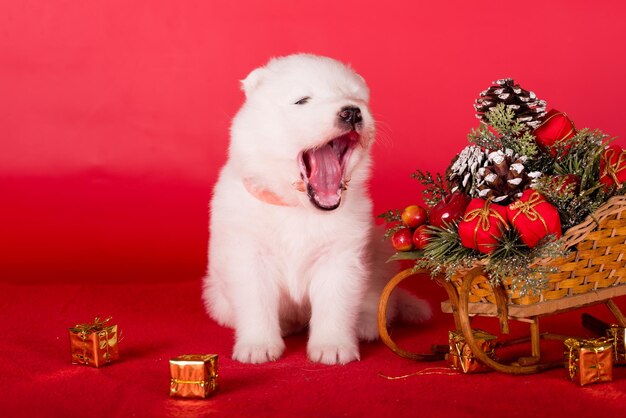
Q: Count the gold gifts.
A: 5